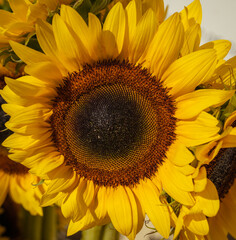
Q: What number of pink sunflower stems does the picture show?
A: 0